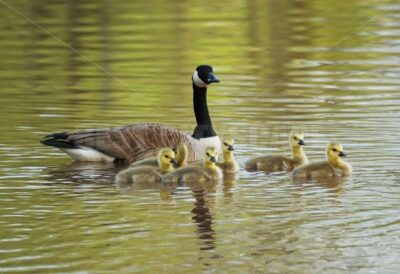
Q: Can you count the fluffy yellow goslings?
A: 6